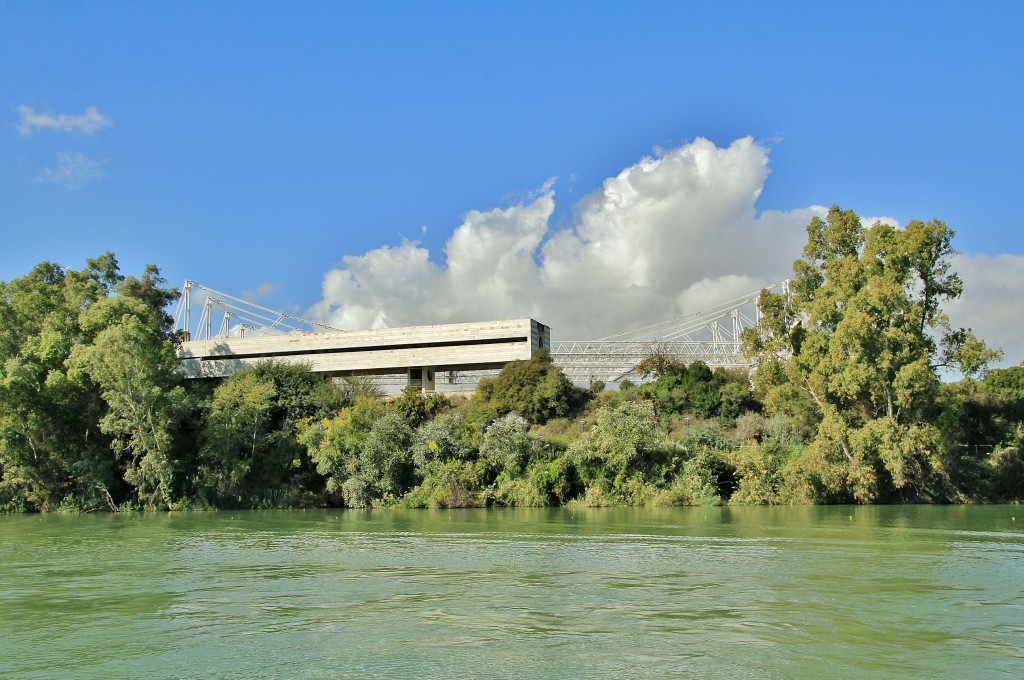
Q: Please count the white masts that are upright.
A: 8